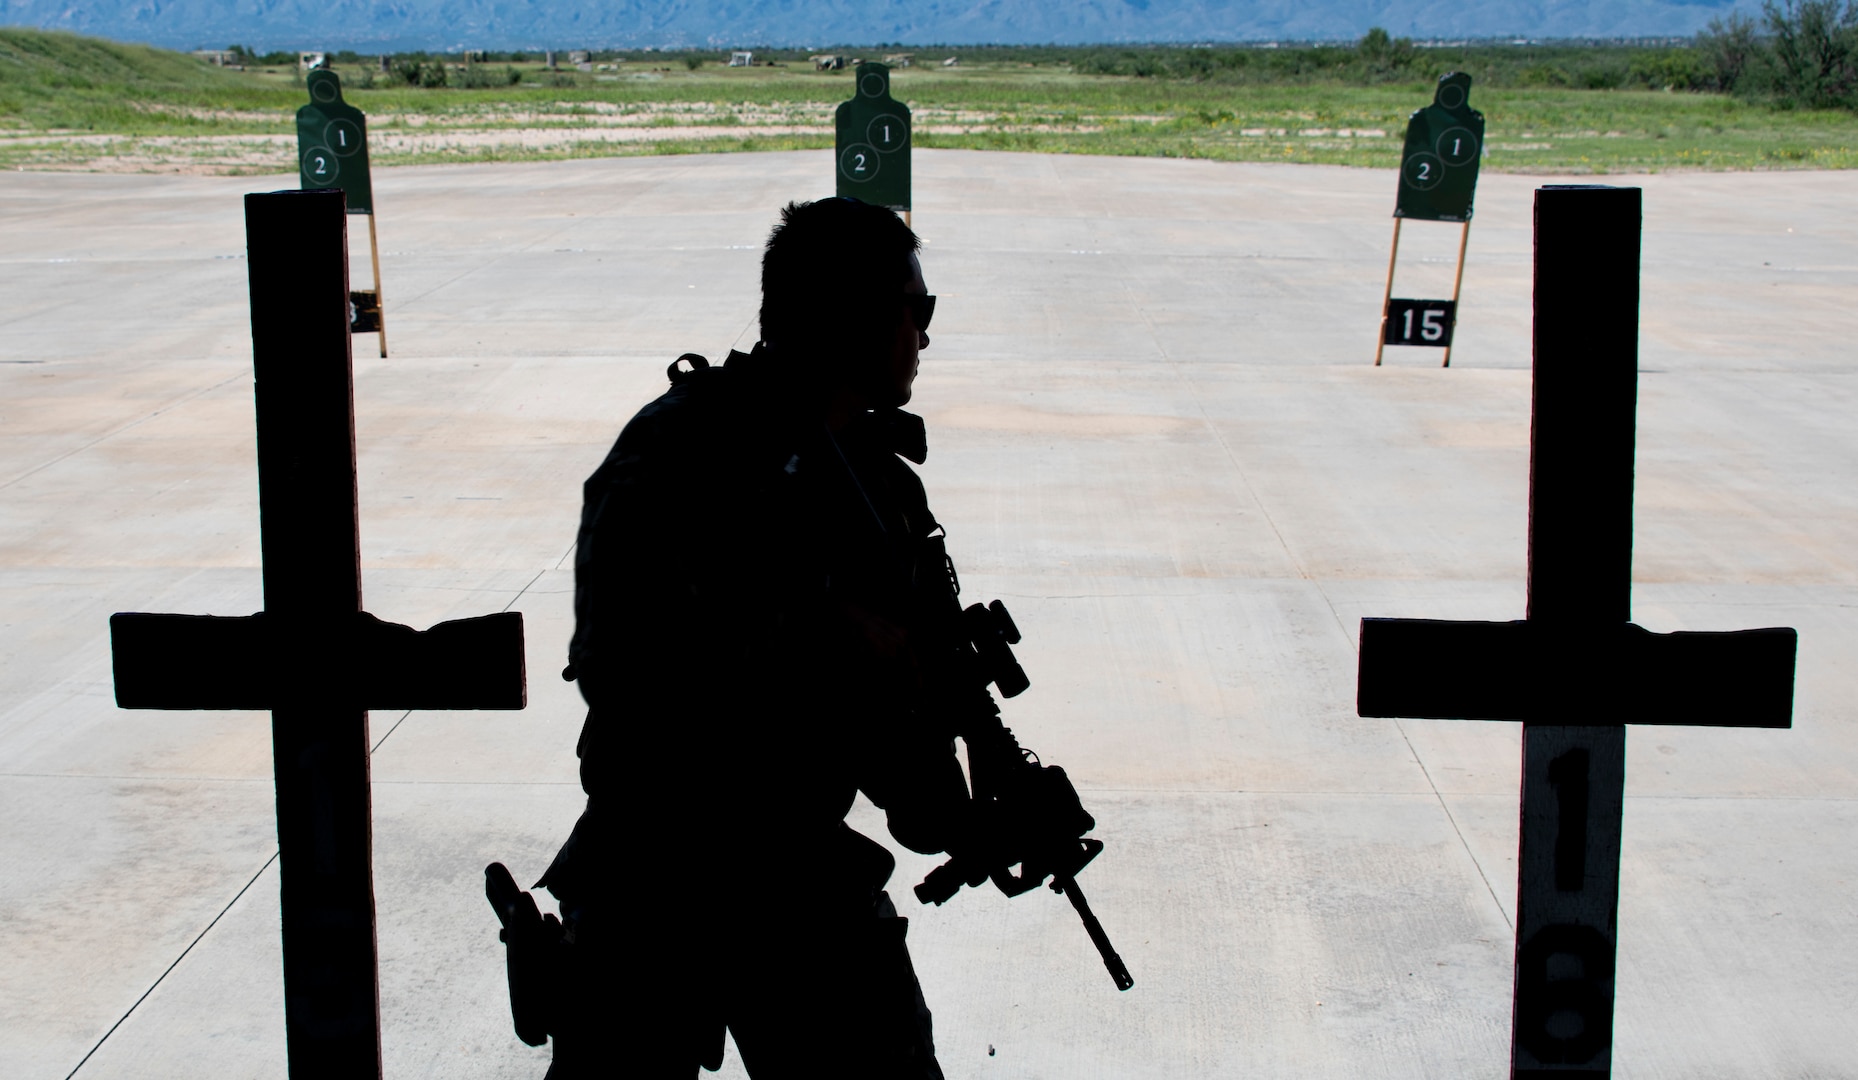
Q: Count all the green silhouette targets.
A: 3